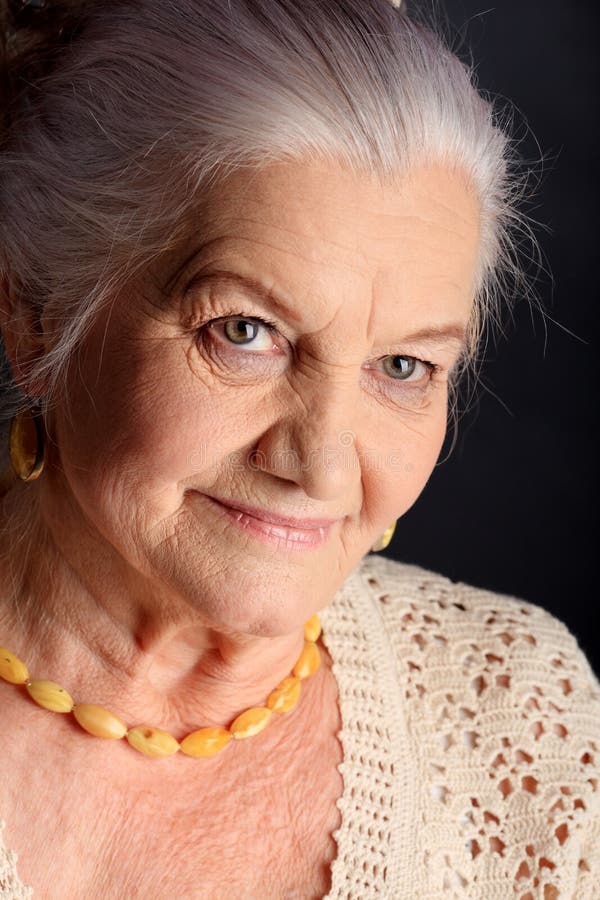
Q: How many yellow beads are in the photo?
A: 9